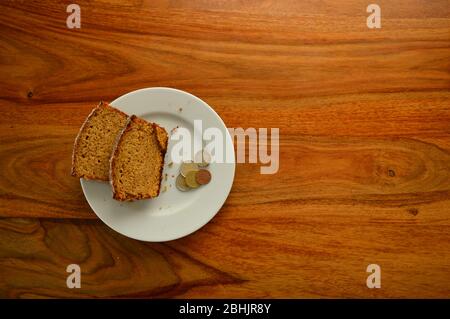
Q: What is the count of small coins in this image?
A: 5